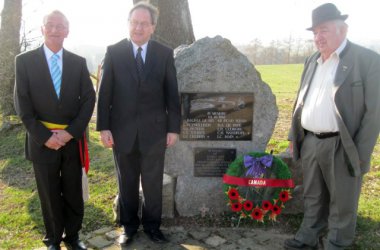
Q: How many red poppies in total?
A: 7